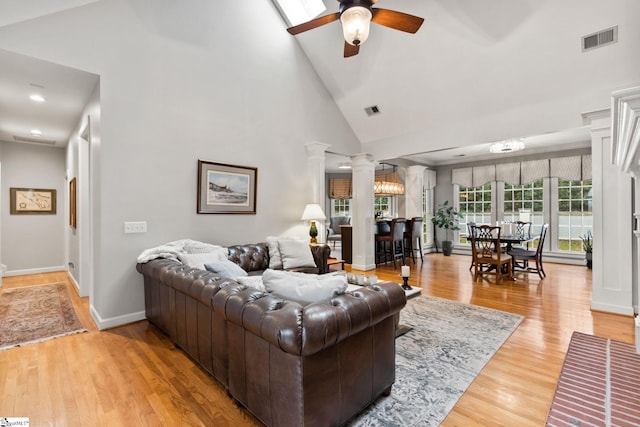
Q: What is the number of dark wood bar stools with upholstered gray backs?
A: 2